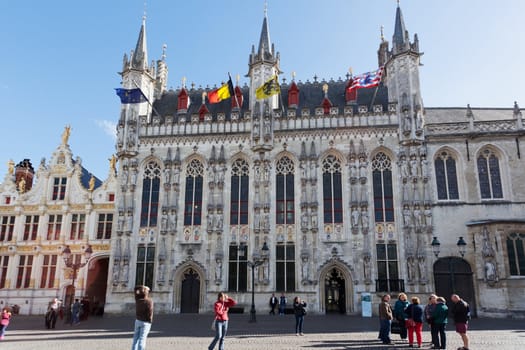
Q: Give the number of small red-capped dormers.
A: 6